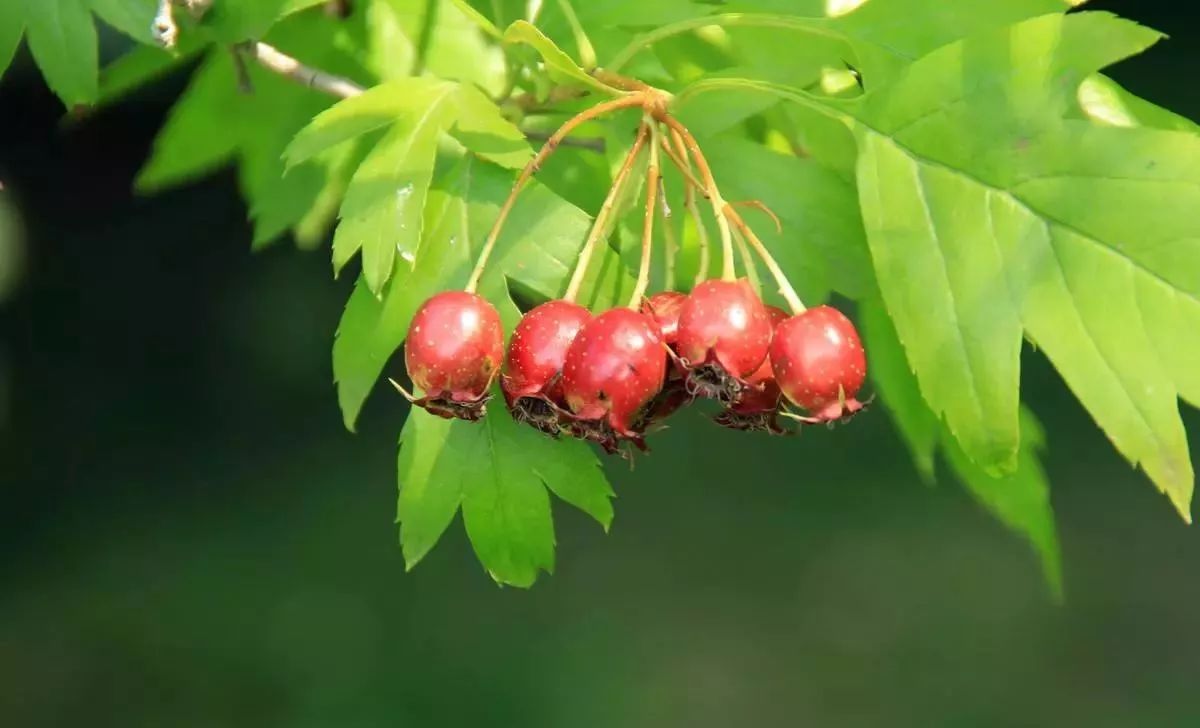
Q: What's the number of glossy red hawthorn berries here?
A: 7